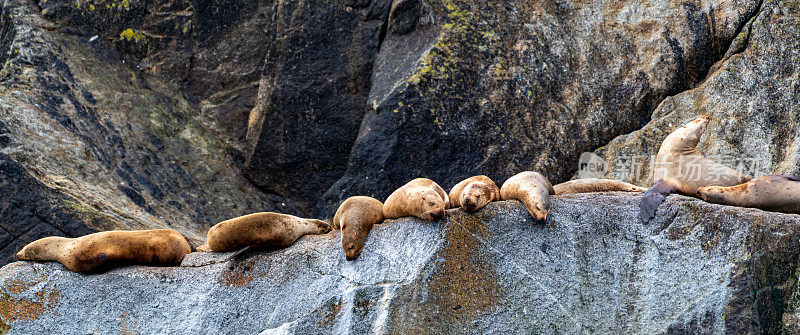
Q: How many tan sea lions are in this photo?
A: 9